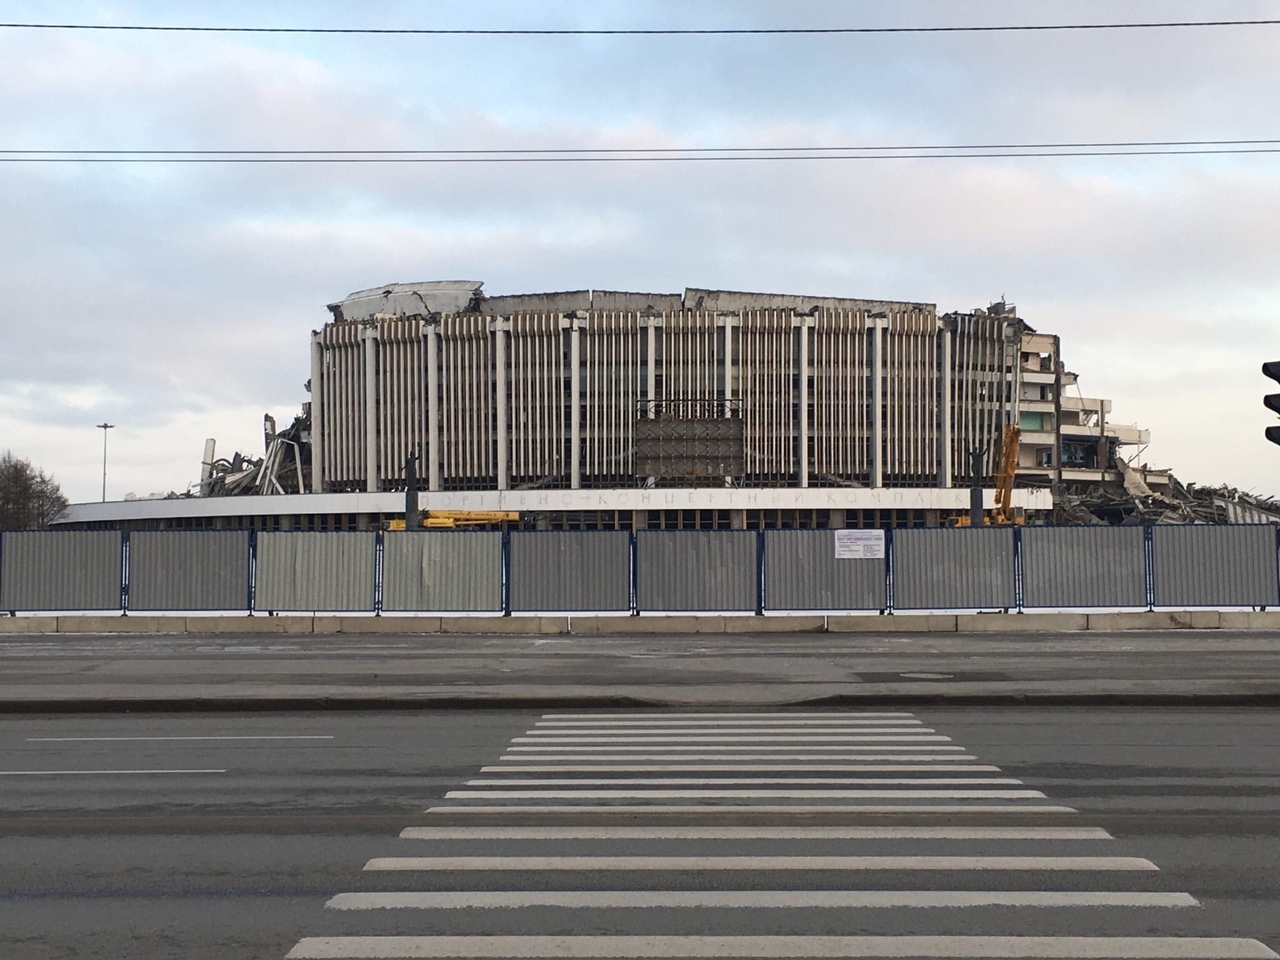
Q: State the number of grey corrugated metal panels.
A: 10